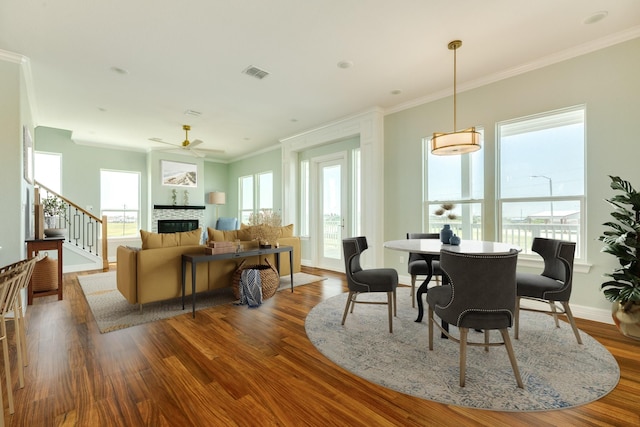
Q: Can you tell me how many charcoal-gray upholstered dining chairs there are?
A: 4